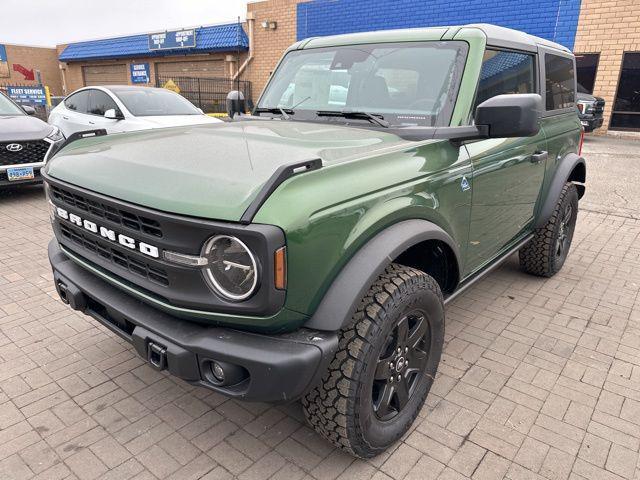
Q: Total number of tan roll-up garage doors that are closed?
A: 2